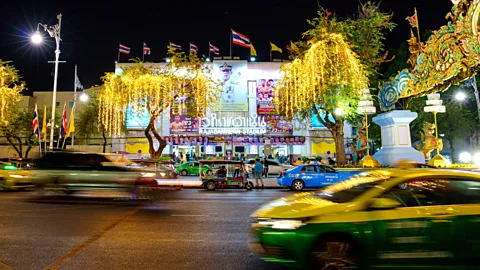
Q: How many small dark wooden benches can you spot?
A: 0